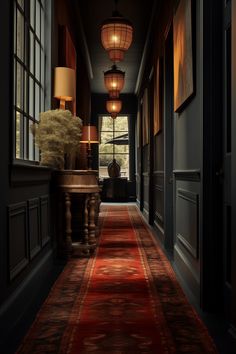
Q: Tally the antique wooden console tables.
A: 1